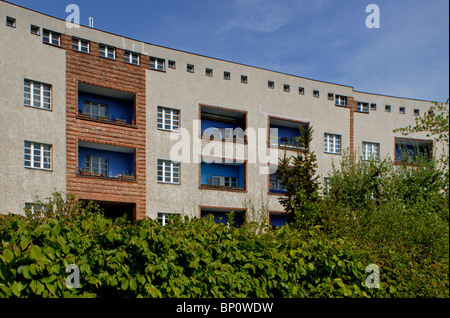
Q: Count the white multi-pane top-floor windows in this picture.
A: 7